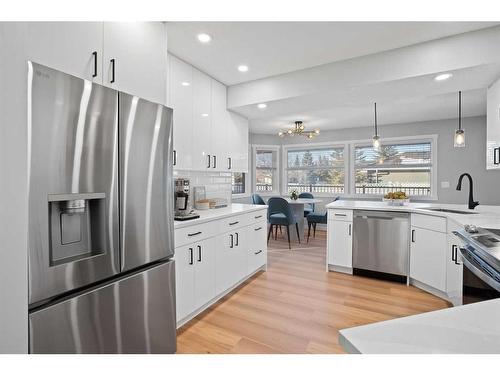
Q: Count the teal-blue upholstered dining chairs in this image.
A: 4